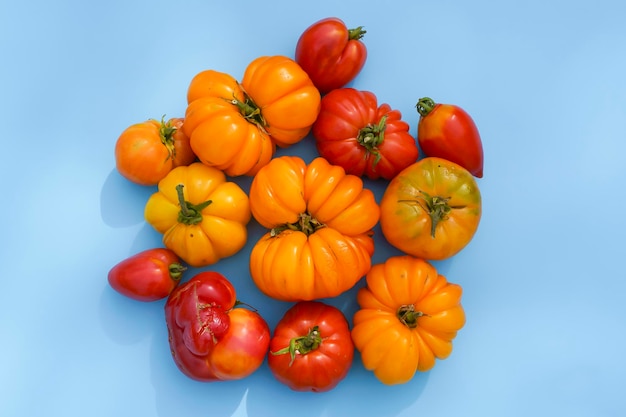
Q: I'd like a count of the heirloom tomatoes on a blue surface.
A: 12